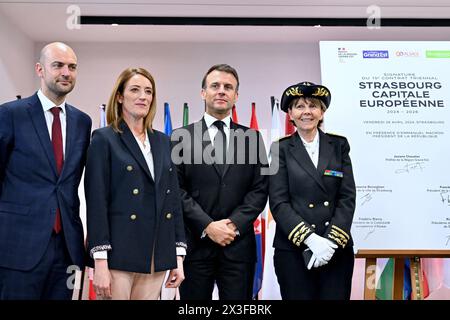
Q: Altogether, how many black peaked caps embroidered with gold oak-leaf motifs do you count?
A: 1